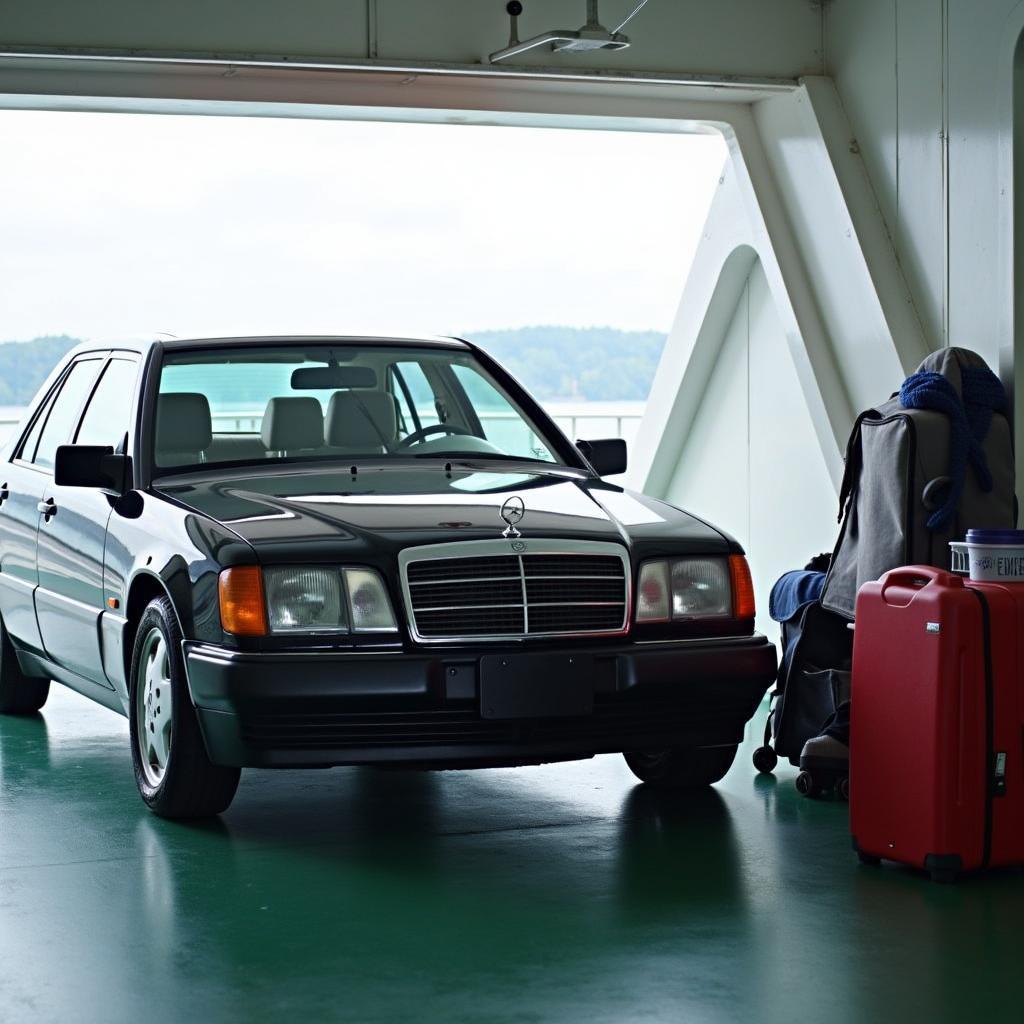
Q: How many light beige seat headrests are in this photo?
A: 3